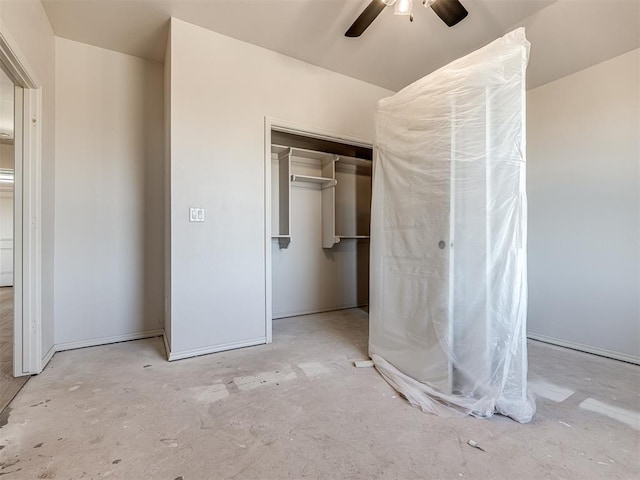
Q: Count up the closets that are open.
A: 1